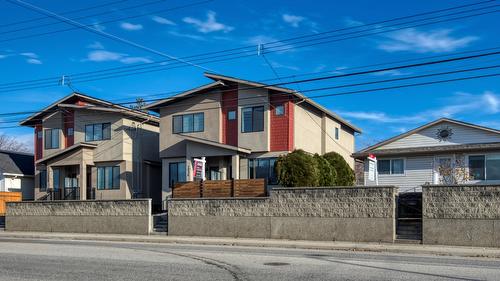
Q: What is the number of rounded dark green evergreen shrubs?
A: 3